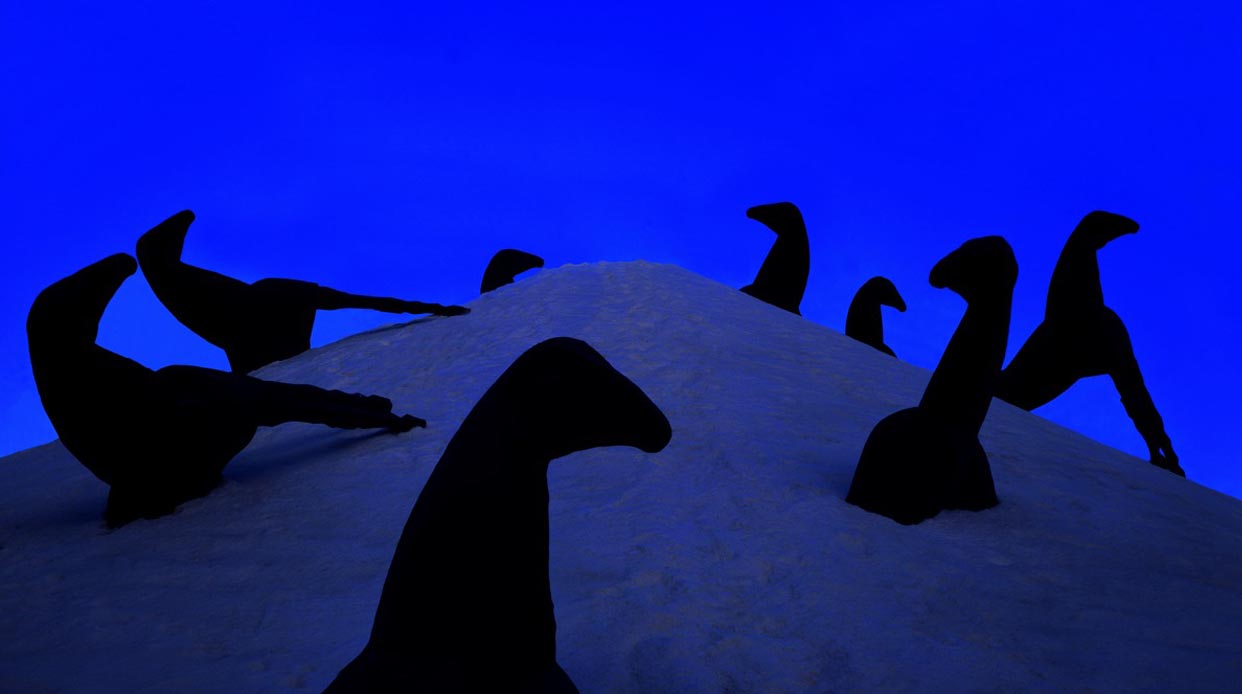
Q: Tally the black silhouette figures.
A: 8